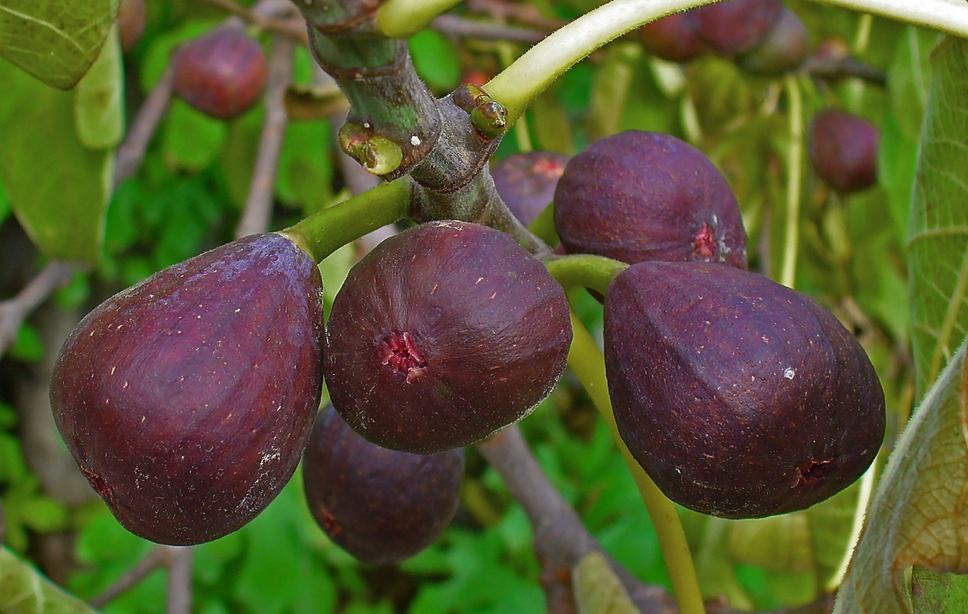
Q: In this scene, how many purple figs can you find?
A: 11